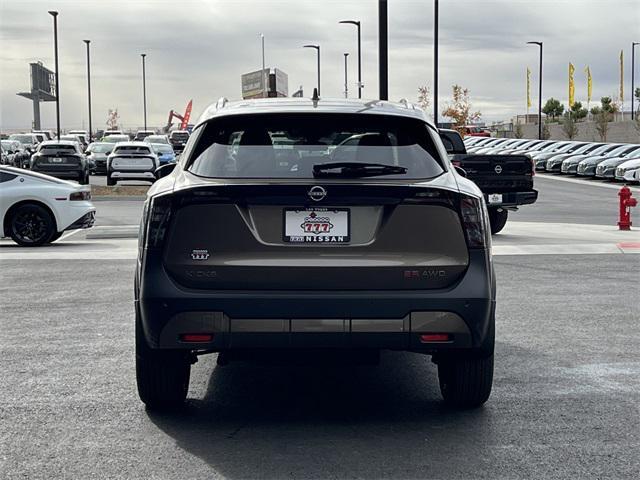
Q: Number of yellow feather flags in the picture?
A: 4